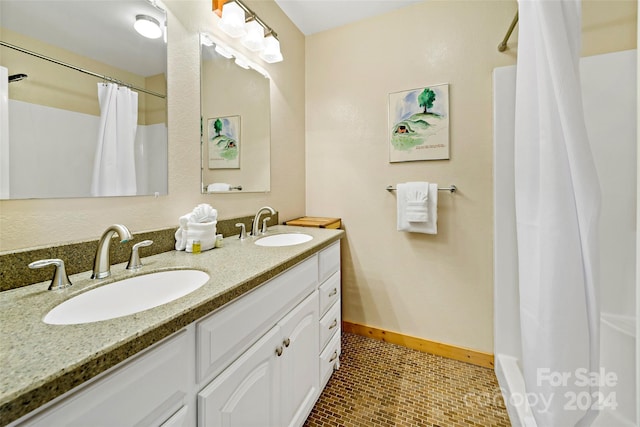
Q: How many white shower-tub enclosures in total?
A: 1